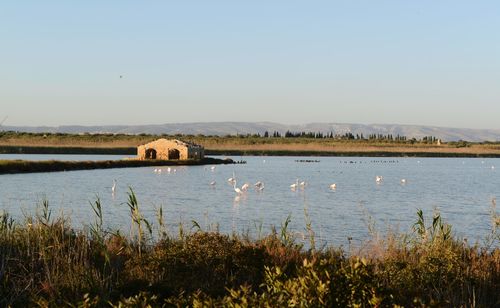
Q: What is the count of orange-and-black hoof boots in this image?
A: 0